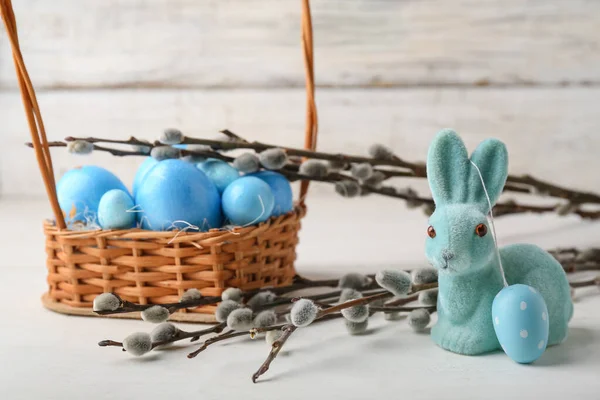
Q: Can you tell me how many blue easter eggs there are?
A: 8